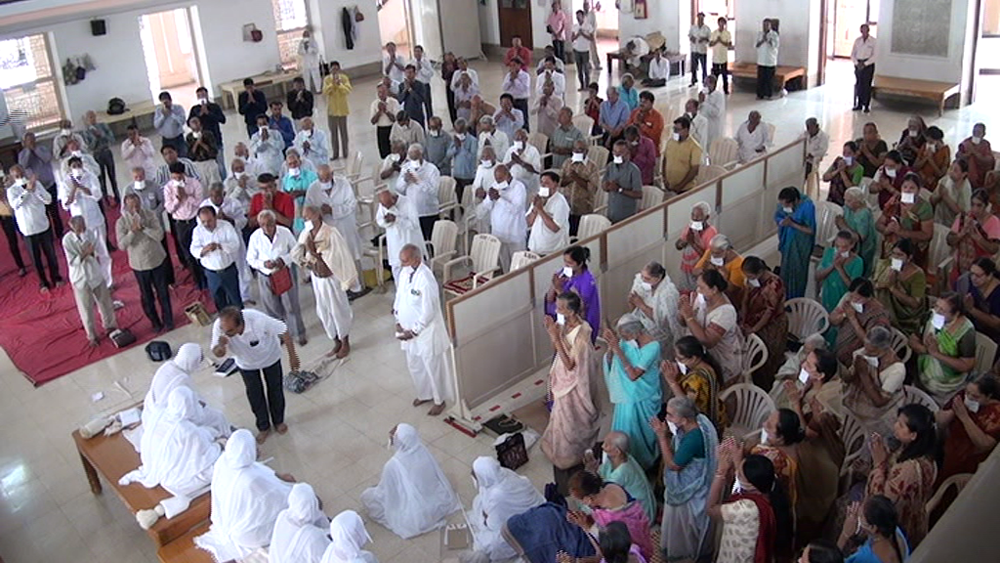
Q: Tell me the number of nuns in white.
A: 7